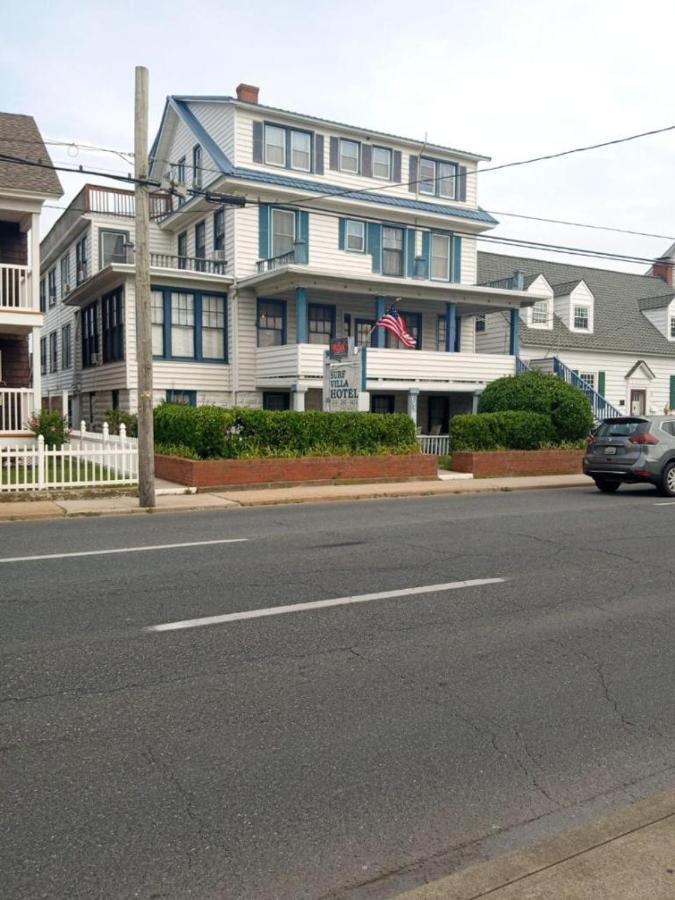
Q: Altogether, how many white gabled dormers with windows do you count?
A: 3